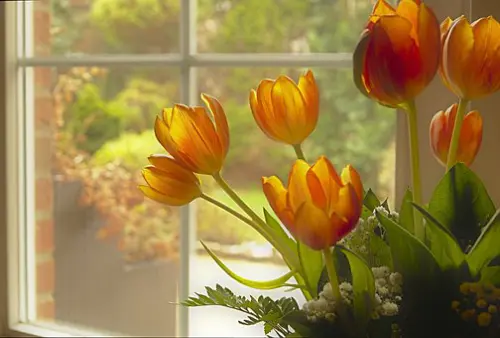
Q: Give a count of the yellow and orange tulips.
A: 7